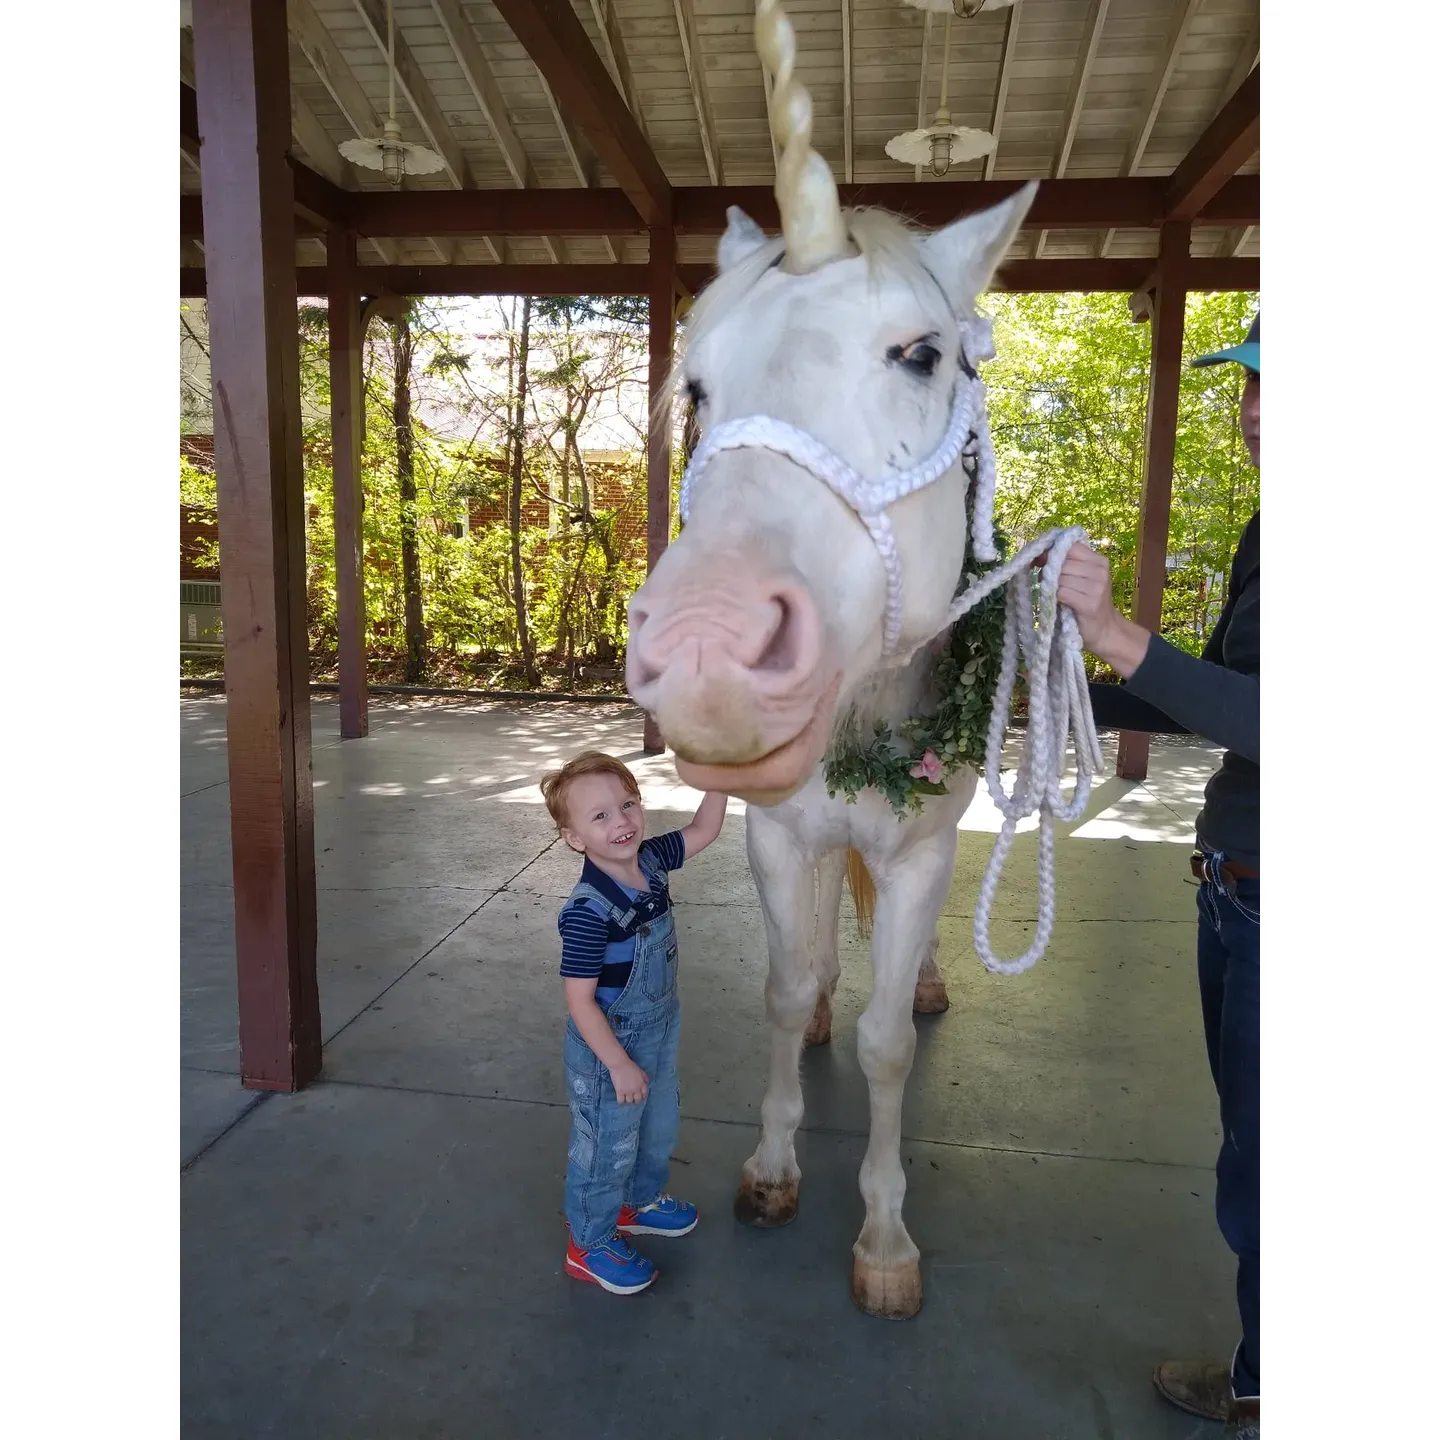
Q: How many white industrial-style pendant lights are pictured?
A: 3